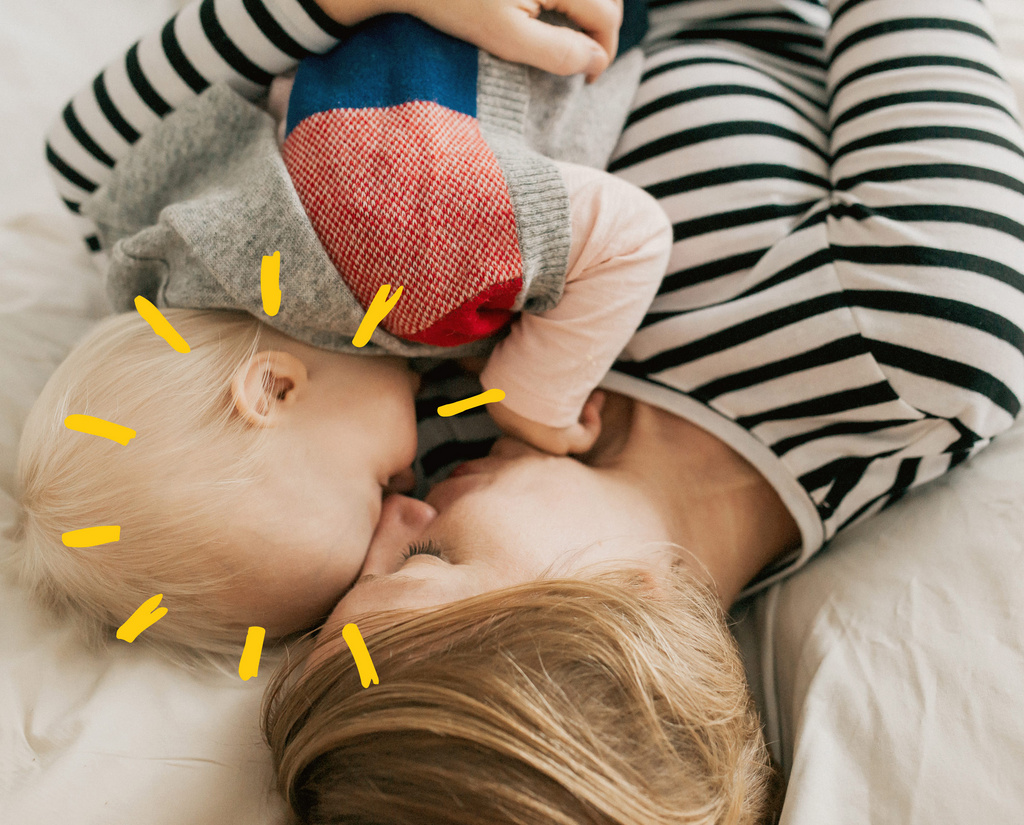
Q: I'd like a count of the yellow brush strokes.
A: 9